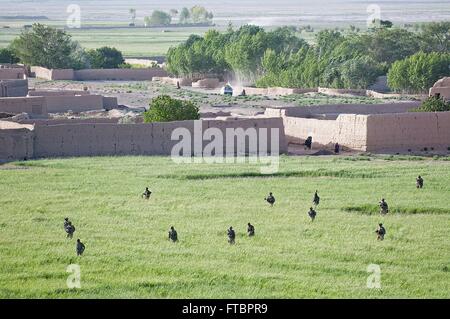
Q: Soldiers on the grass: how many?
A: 13